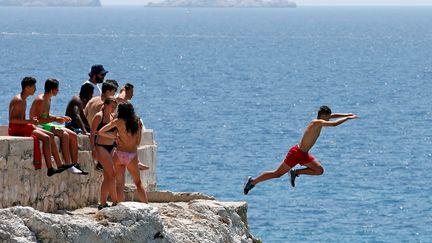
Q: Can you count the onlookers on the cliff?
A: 8